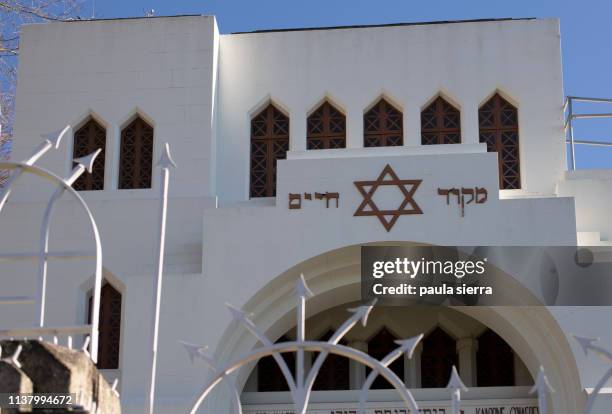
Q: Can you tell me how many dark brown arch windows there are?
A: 13